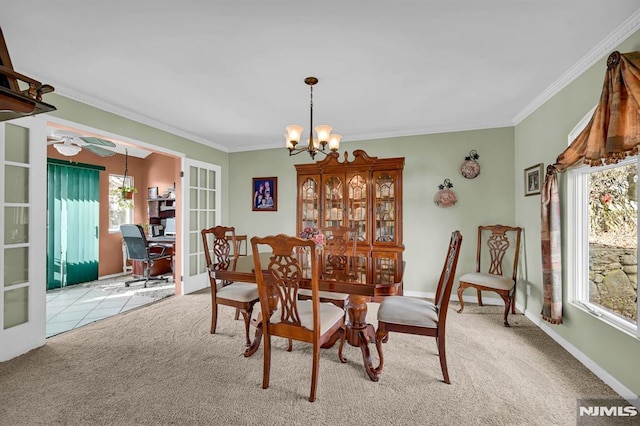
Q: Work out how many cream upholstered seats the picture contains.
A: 5